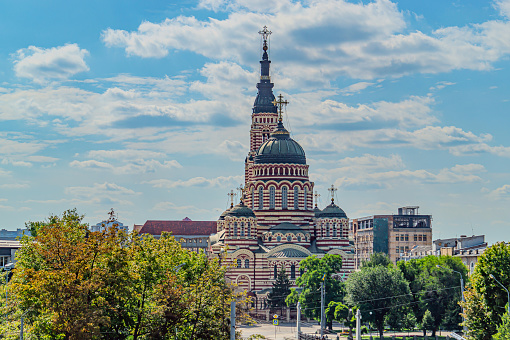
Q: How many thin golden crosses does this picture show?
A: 6